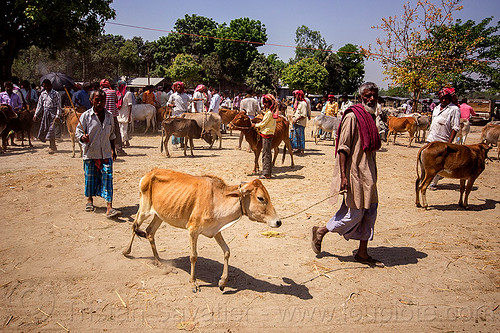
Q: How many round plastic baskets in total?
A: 0